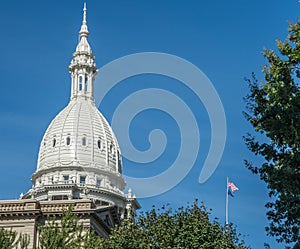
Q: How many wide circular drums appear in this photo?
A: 1